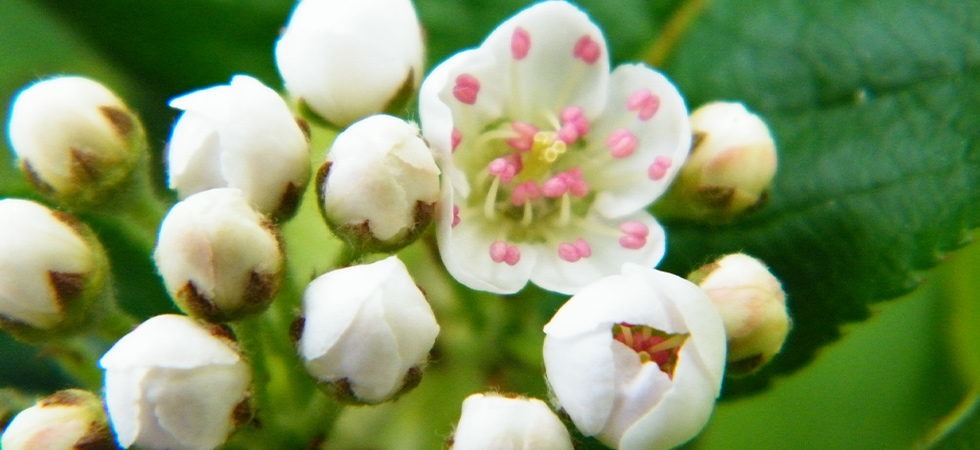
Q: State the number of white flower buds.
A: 13